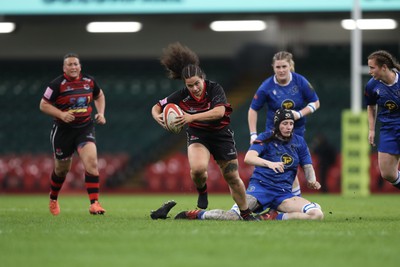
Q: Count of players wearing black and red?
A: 2